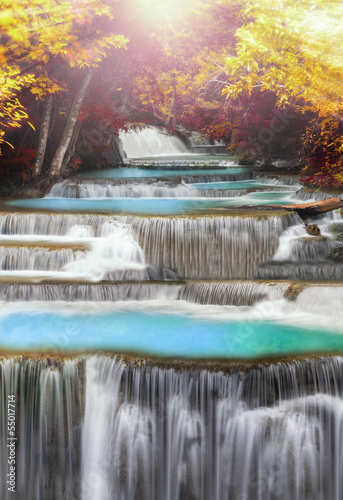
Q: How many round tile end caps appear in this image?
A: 0